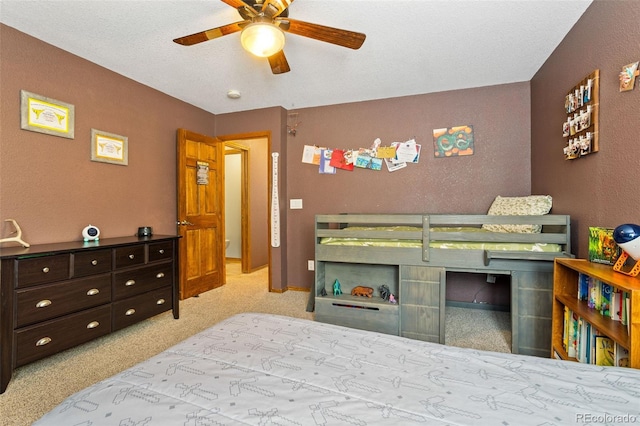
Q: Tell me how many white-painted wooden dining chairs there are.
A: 0